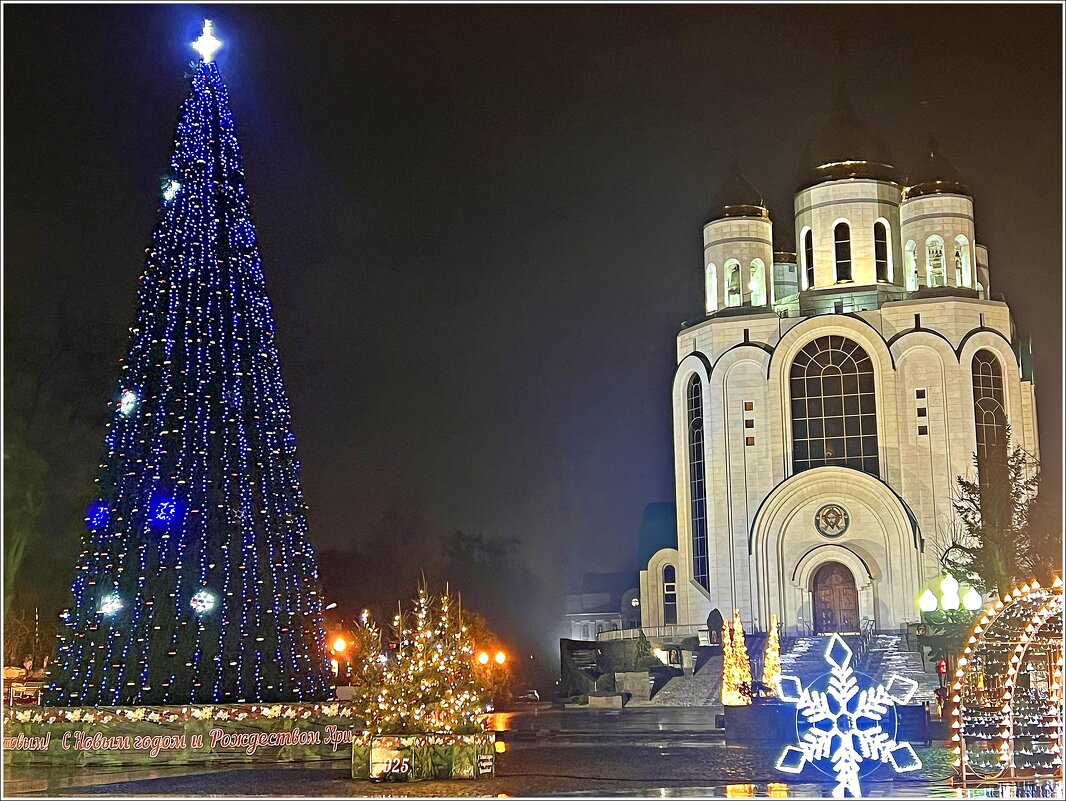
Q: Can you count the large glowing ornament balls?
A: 6